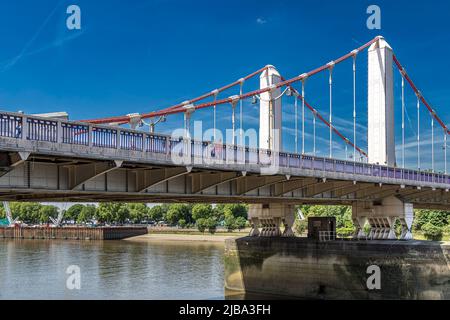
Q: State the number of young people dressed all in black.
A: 0